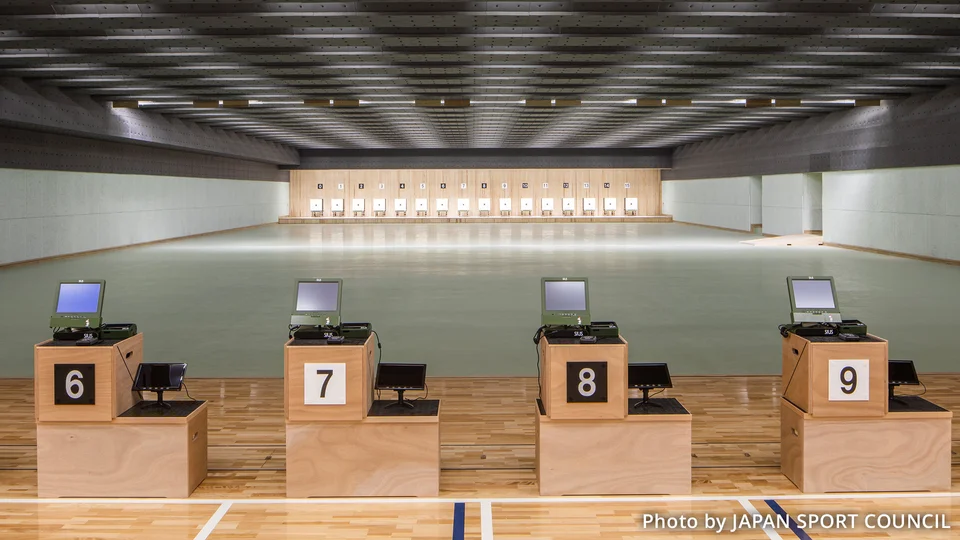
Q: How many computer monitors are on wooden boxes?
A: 8